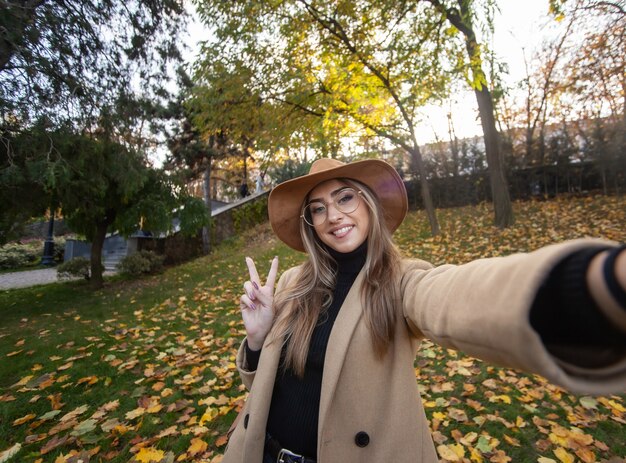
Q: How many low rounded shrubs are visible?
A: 2